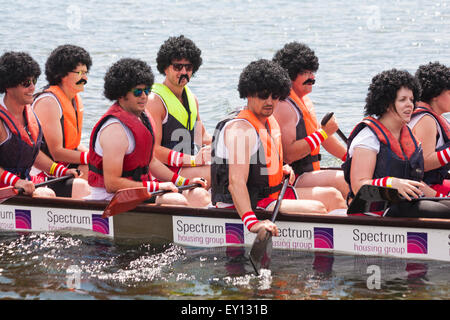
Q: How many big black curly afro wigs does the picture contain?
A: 8